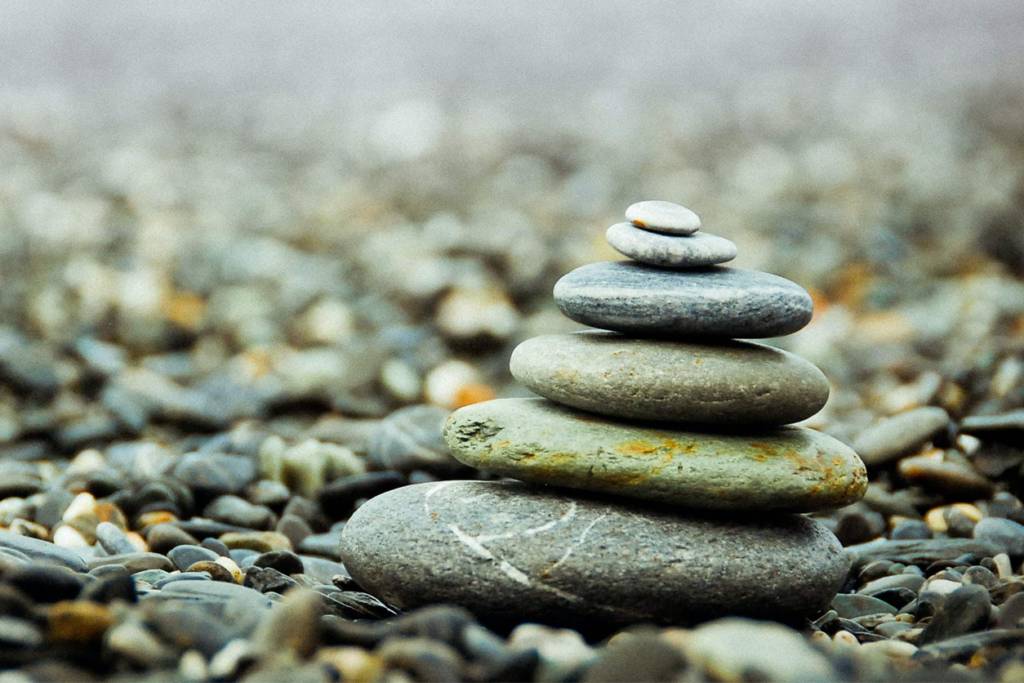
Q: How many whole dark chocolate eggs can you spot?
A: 0